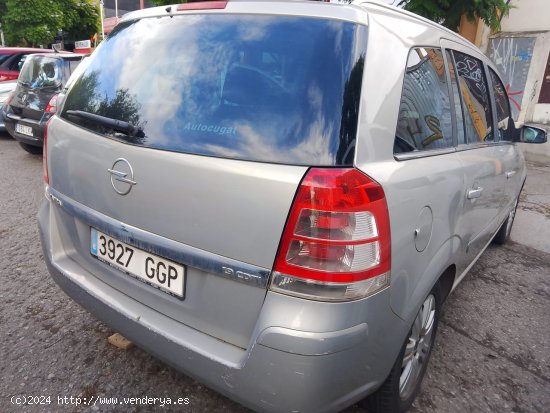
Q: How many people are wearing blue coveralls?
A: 0